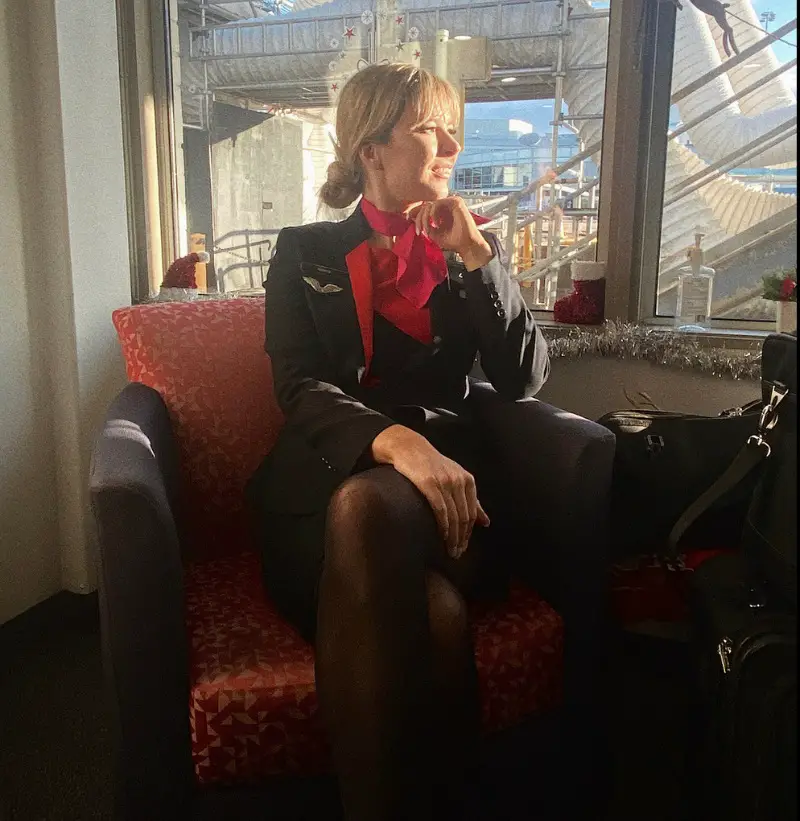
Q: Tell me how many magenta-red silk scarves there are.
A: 1